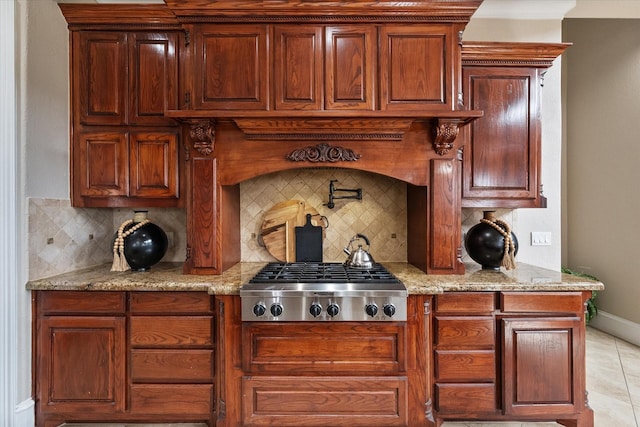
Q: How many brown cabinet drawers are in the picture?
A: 12